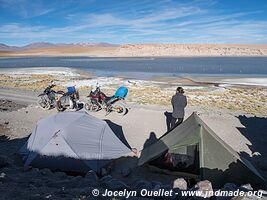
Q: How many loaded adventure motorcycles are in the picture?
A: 2